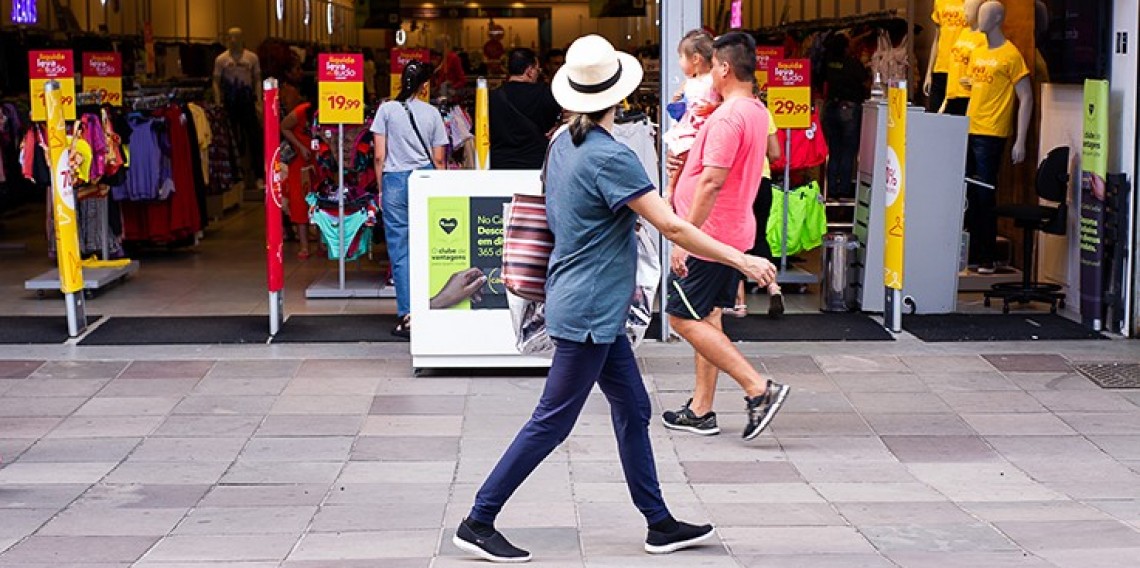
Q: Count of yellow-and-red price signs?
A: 6